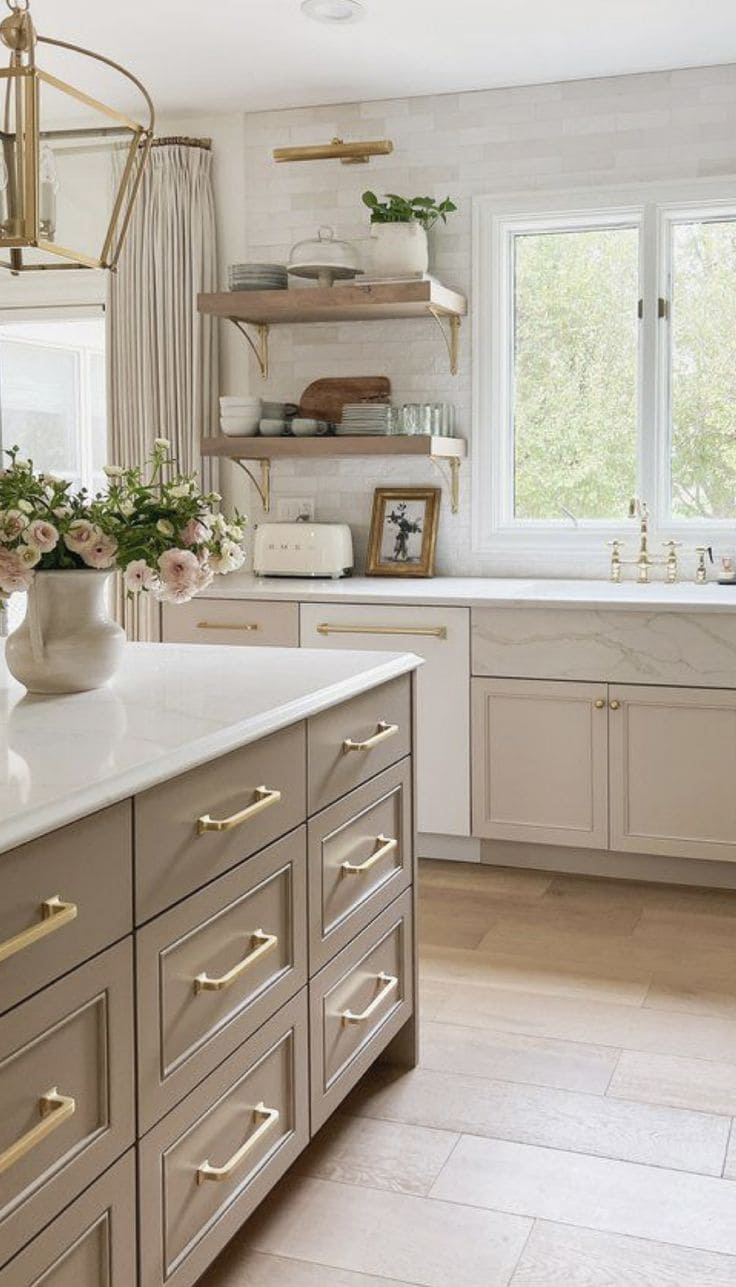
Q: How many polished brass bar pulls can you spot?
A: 10